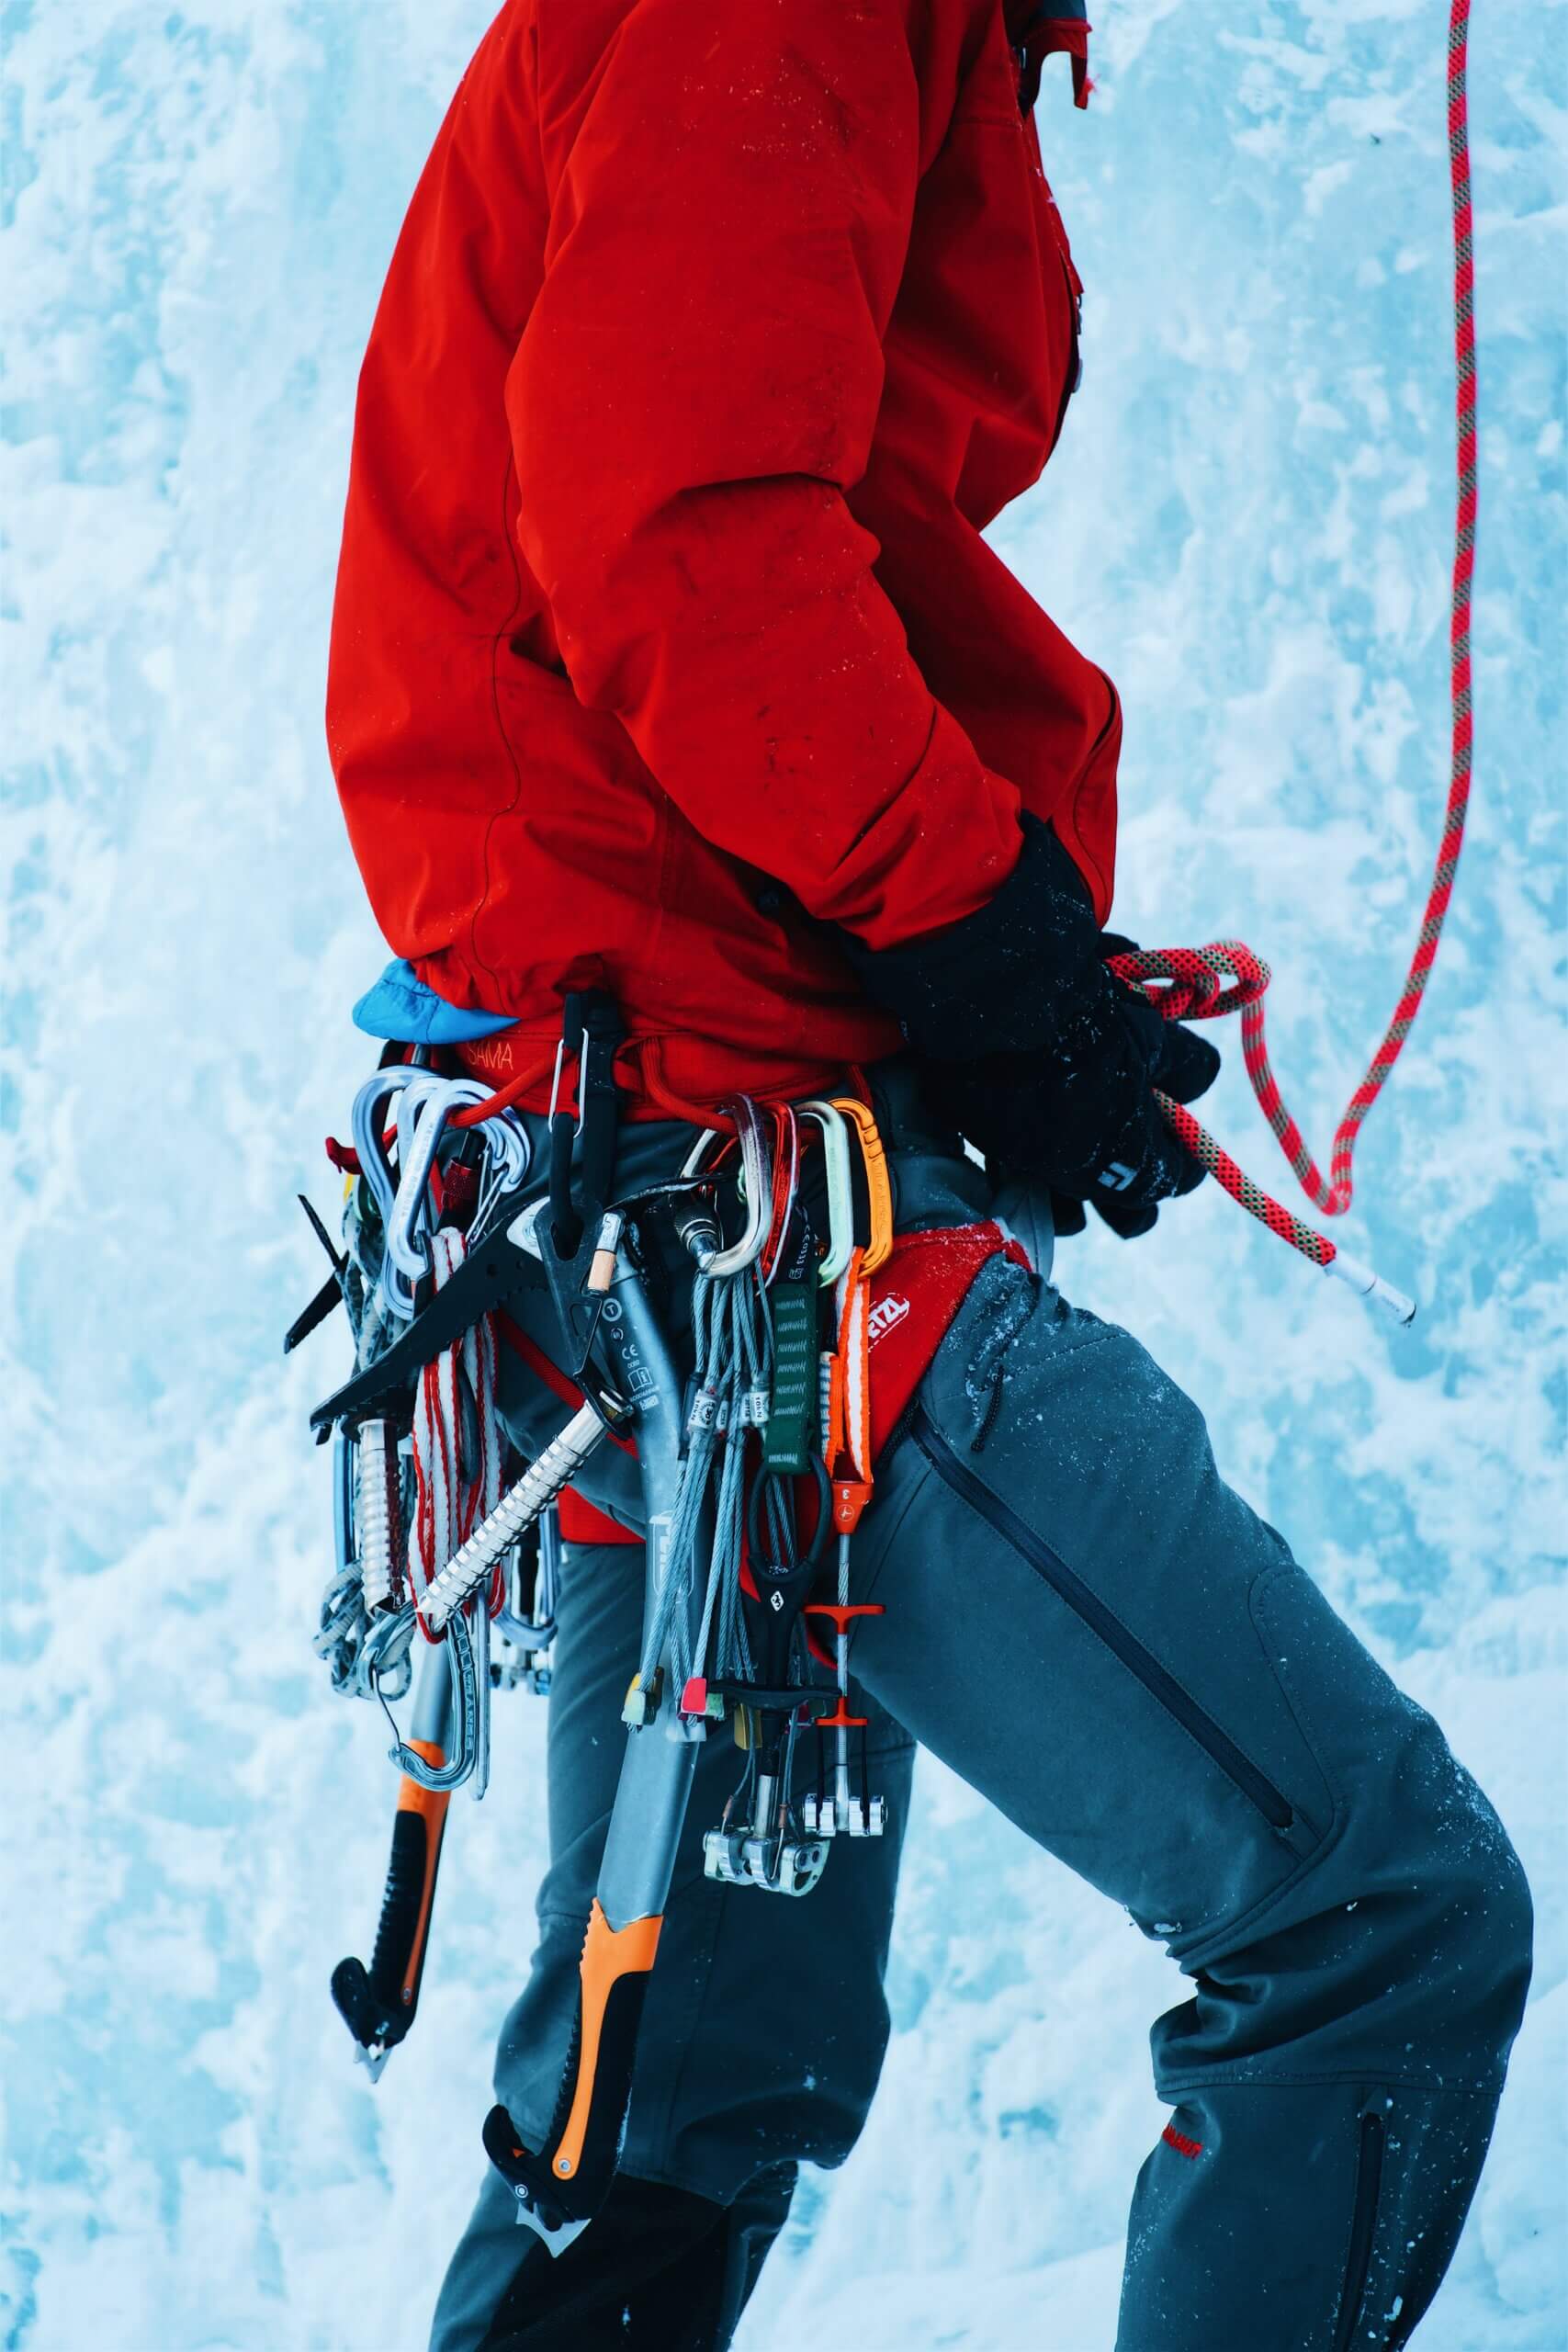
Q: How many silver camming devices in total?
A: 2